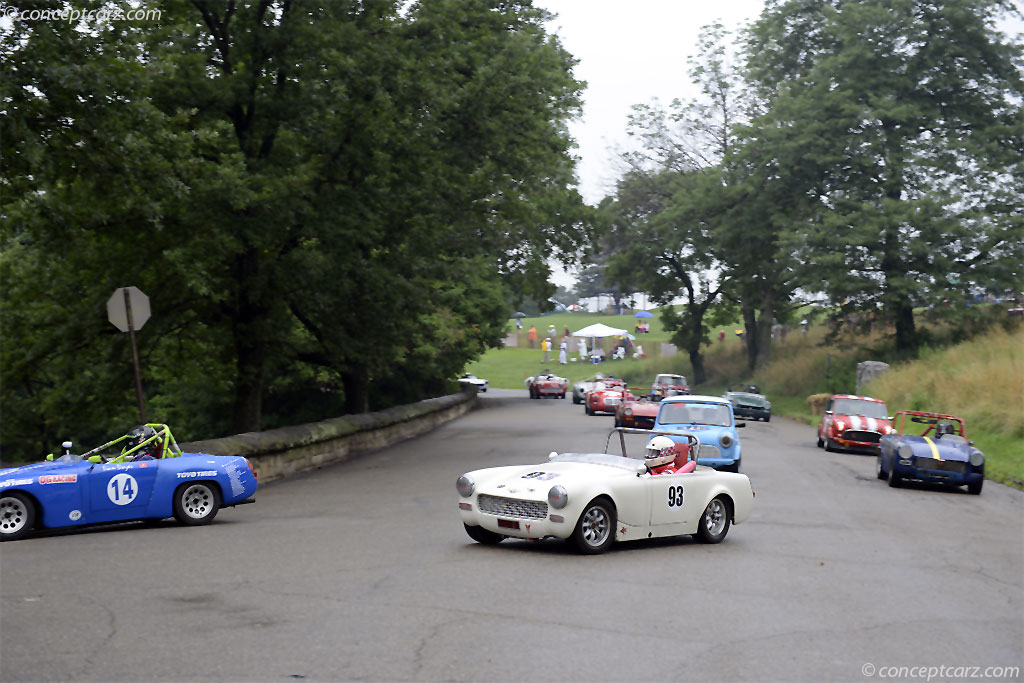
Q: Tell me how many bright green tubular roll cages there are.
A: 1